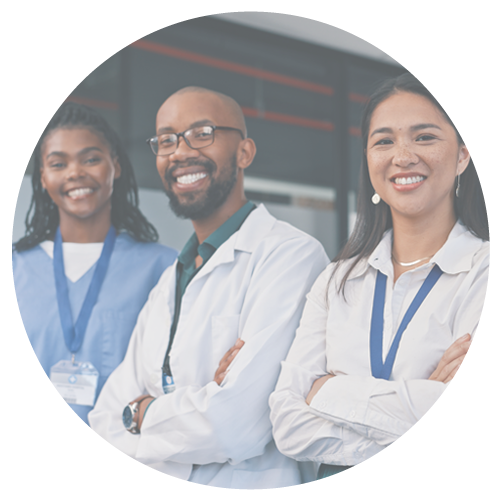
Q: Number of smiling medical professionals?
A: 3